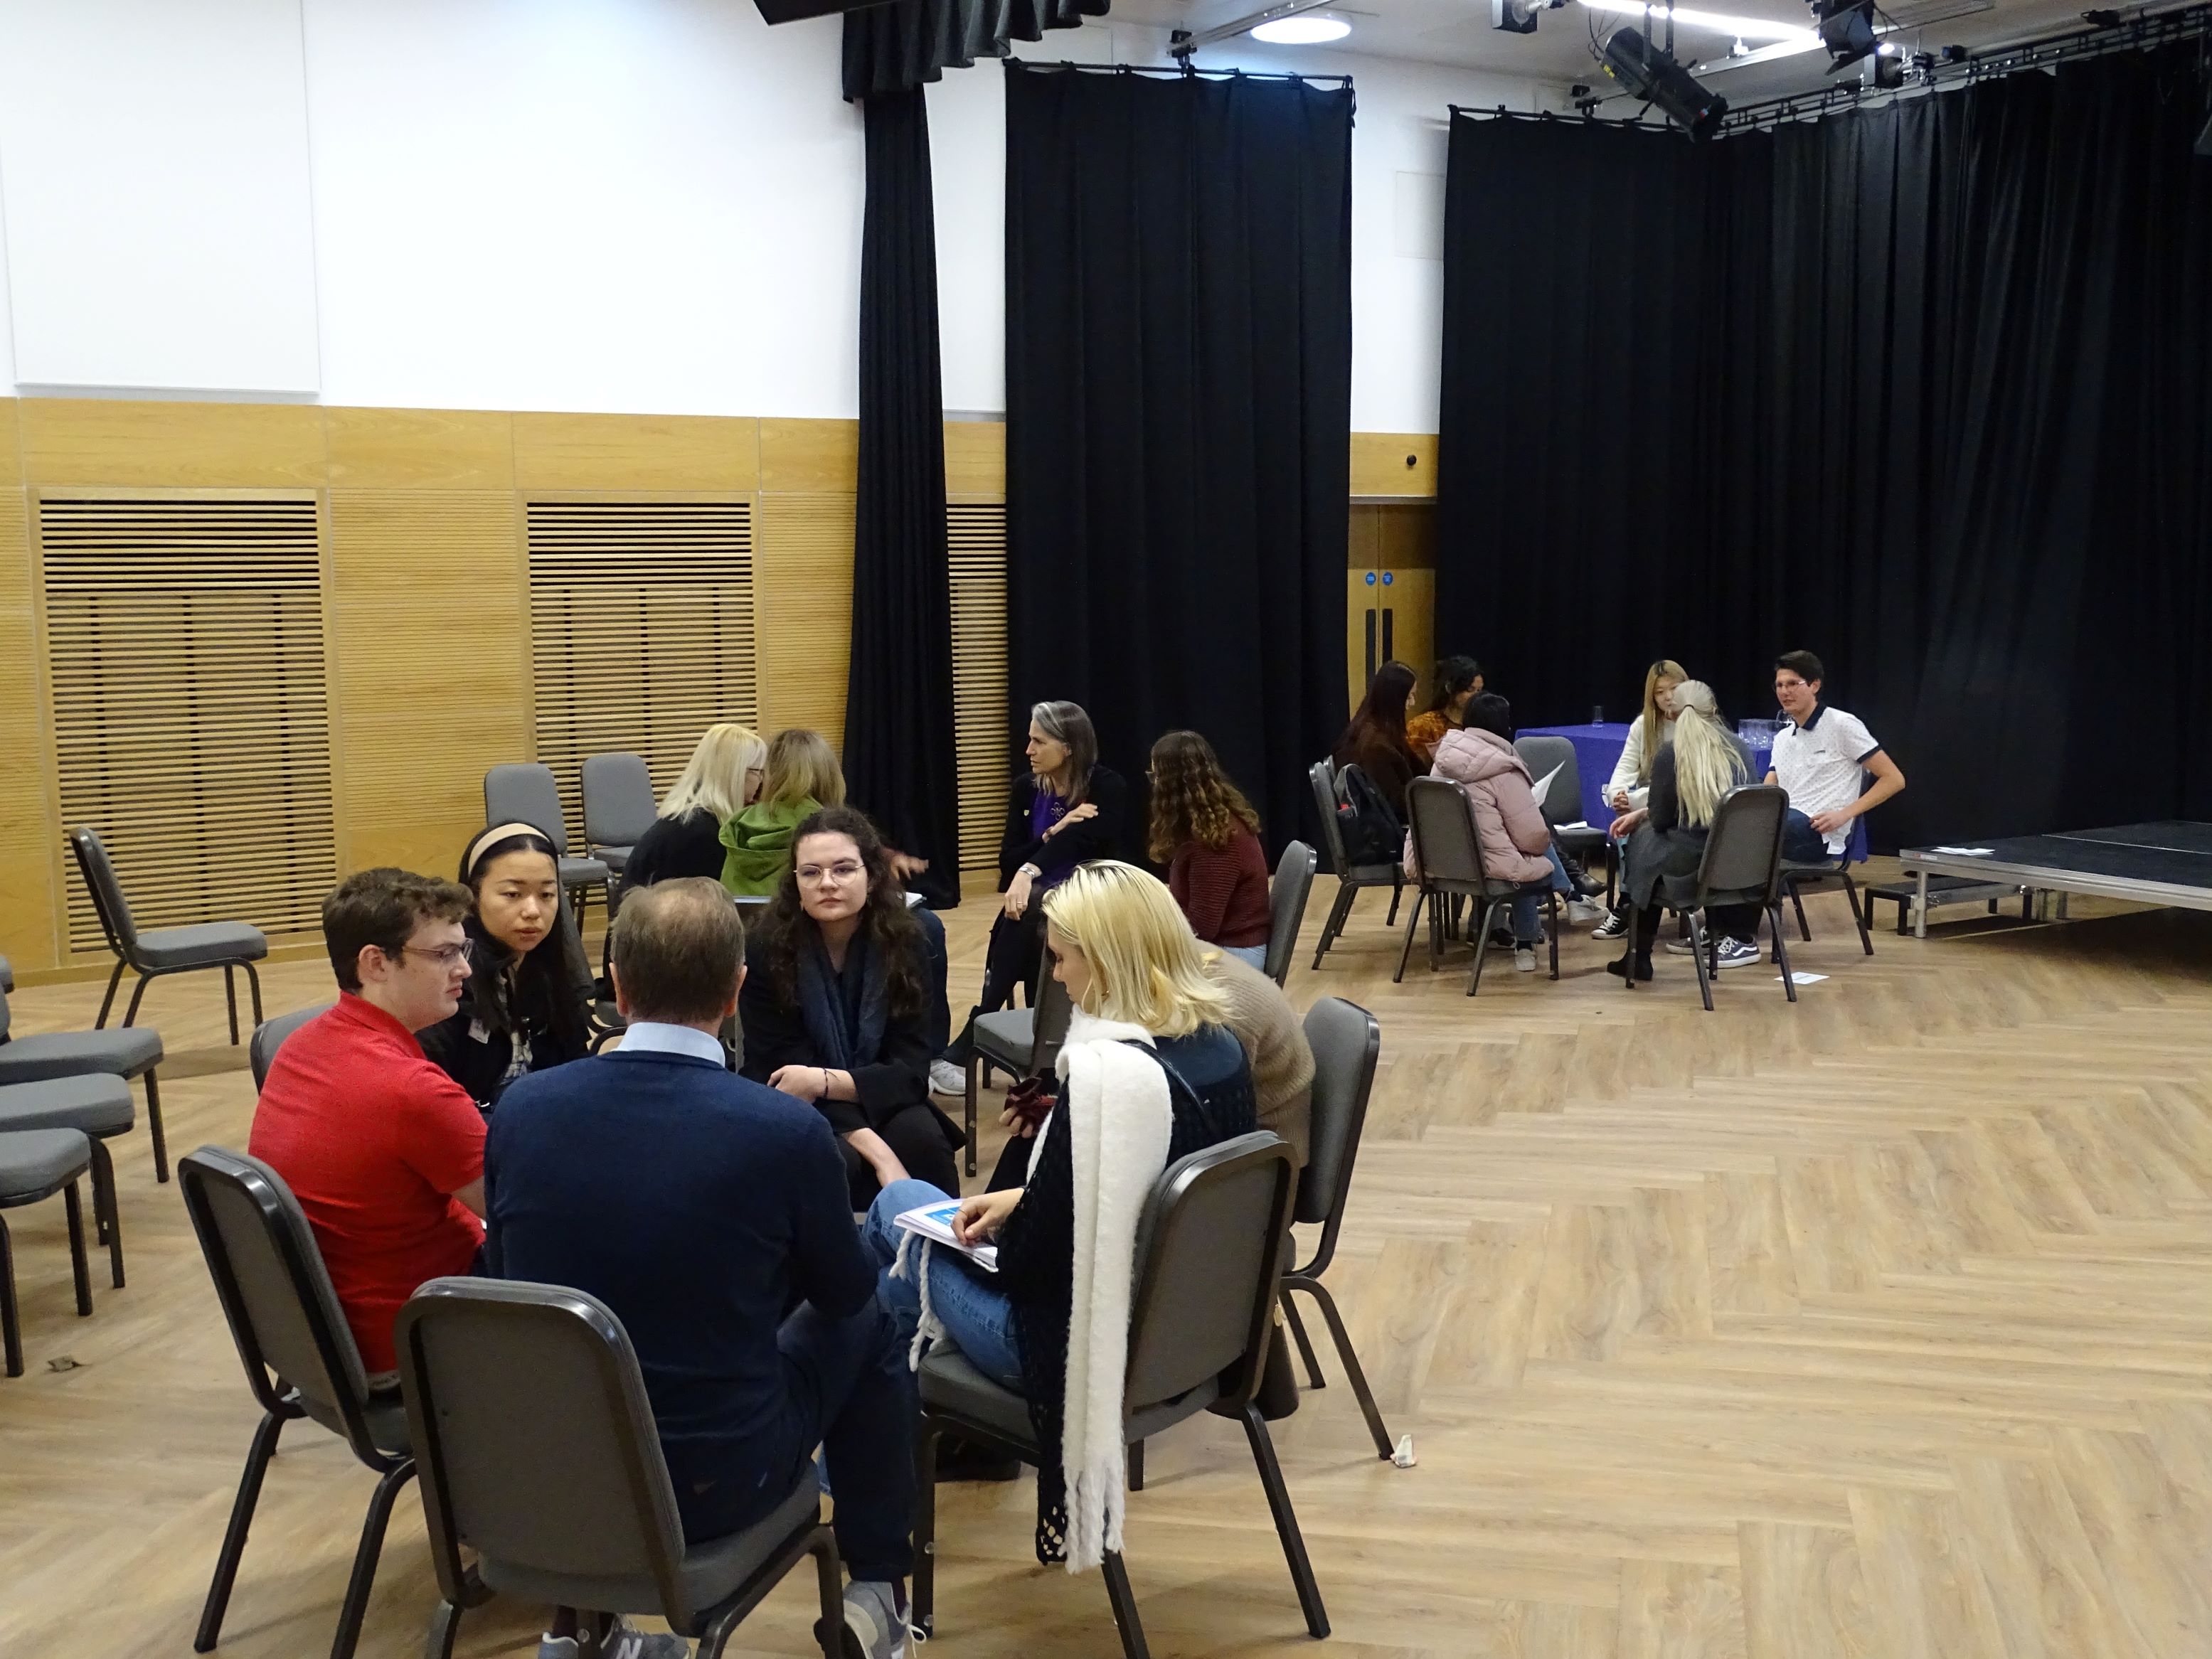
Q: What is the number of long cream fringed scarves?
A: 1